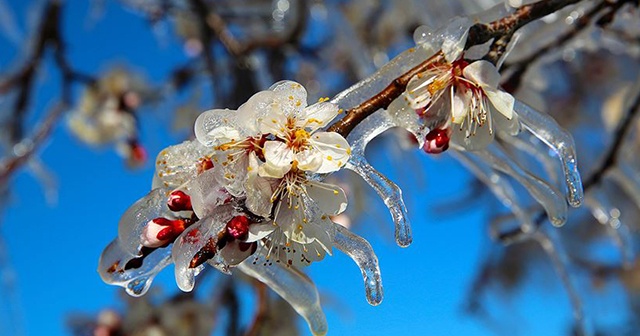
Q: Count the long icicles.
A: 5